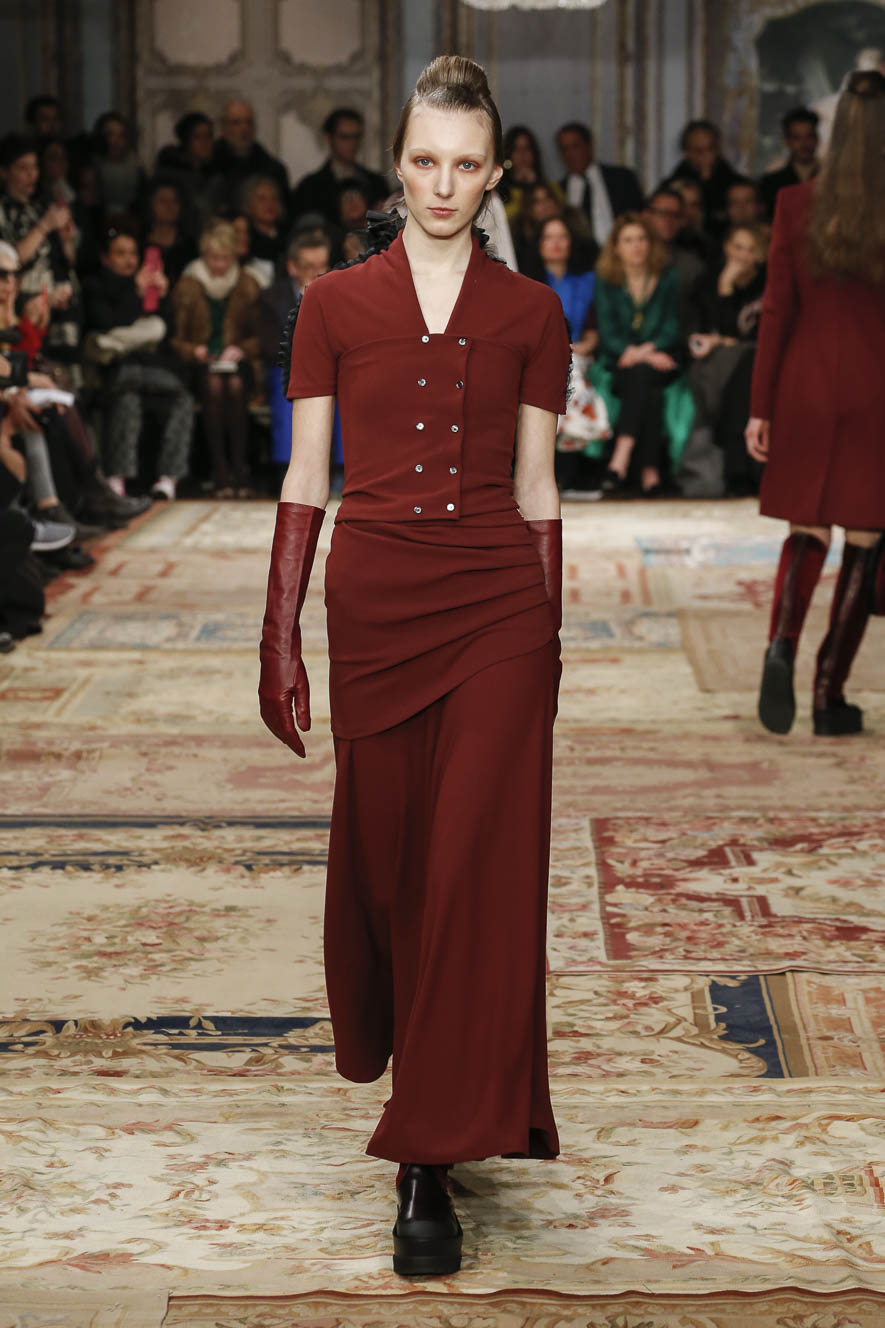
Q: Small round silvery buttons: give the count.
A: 10